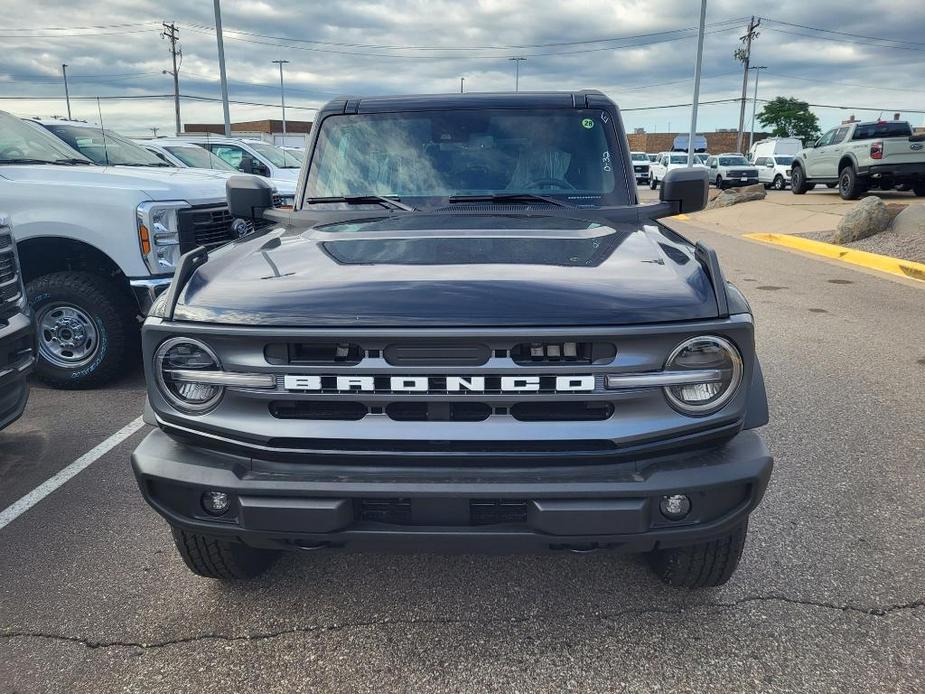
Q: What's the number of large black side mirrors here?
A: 2